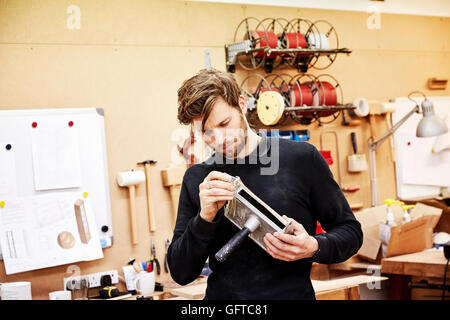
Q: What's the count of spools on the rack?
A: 6